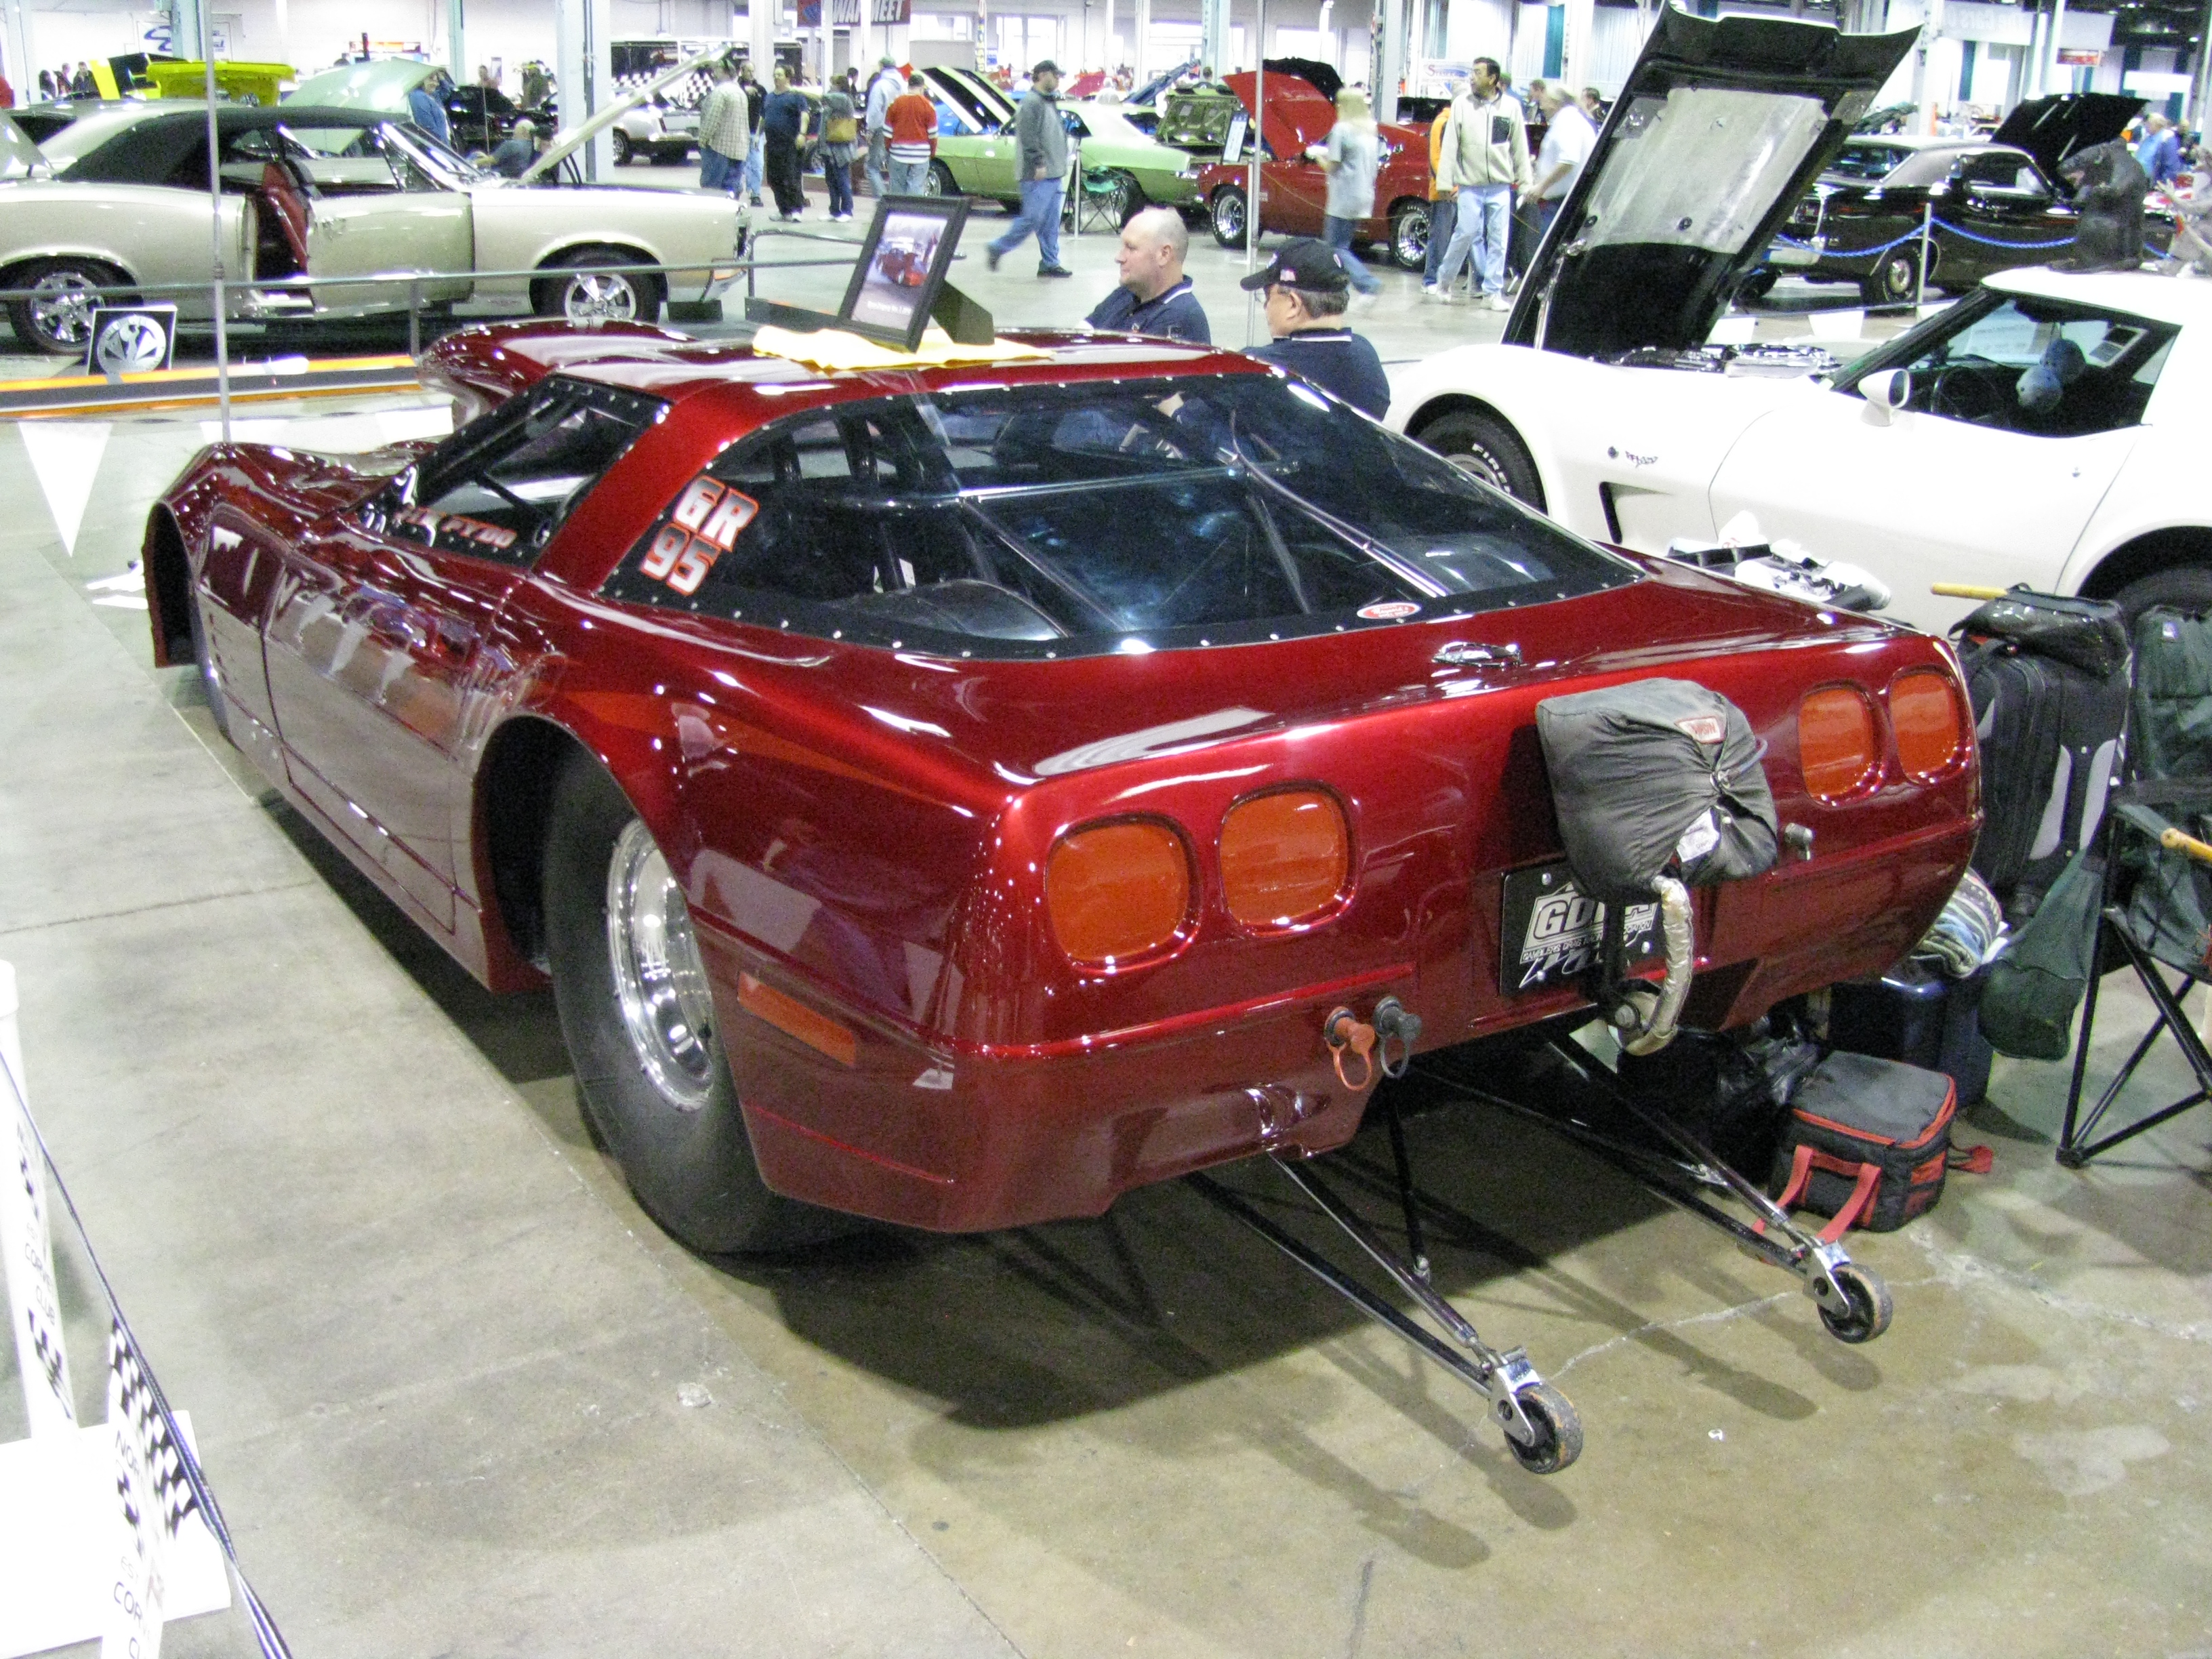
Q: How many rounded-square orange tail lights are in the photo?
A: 4